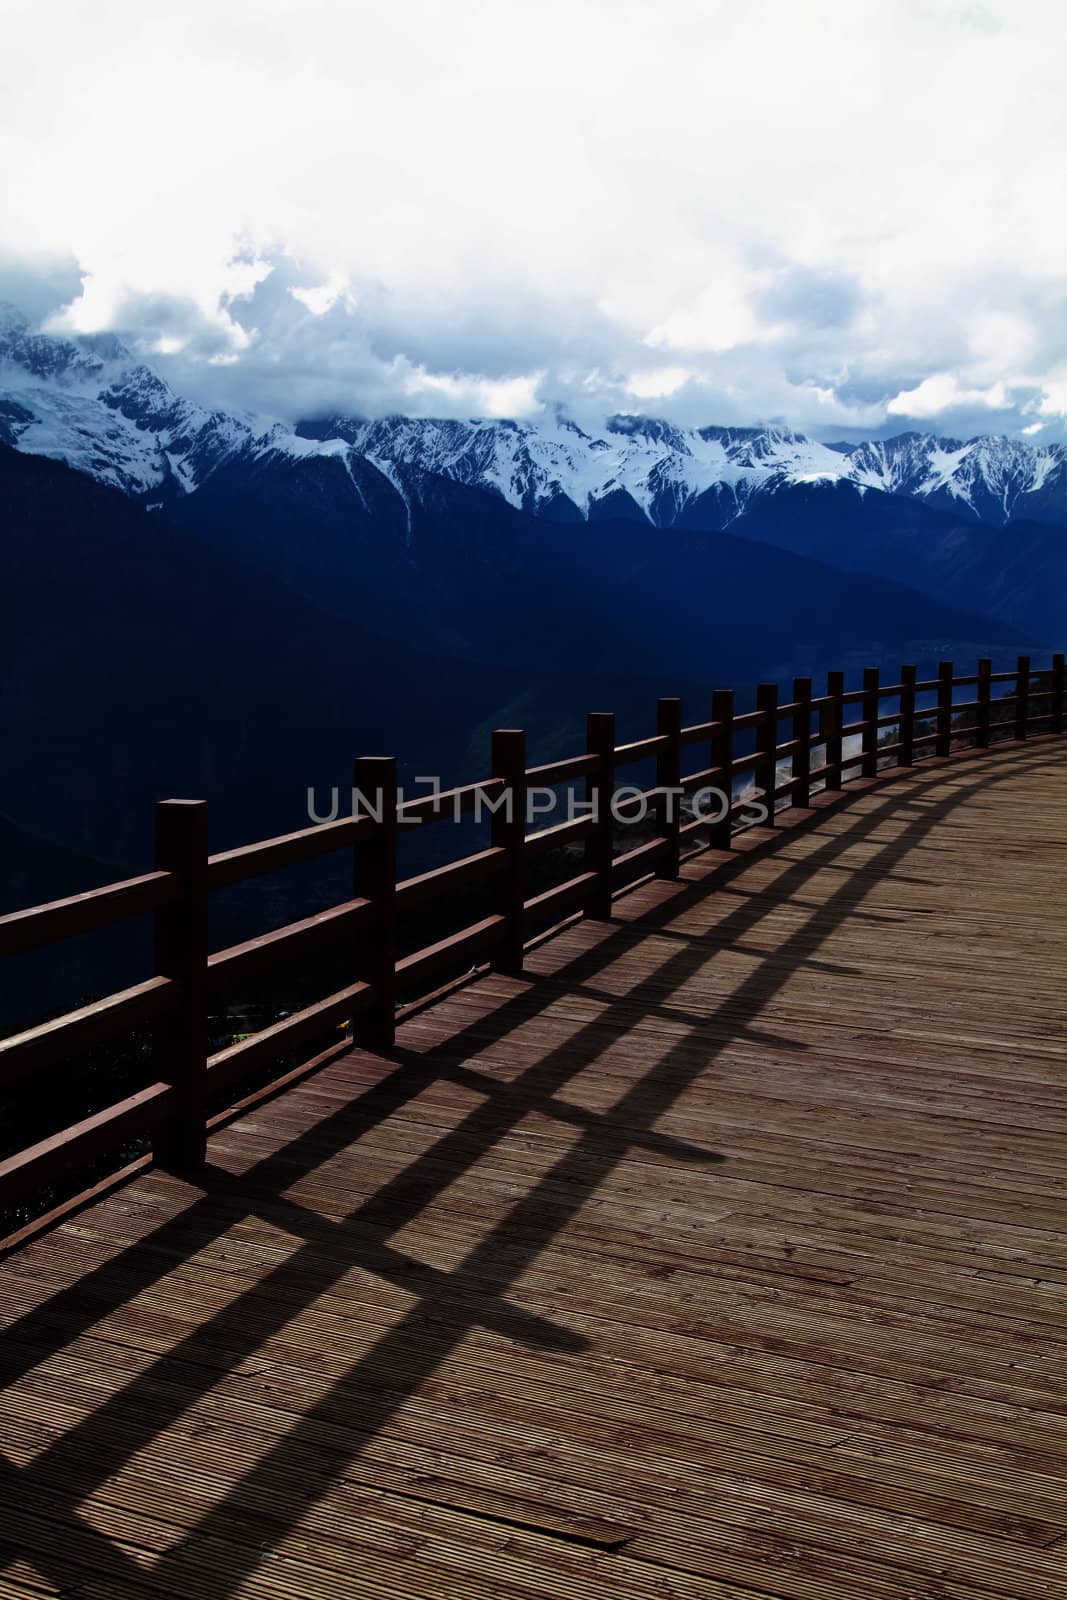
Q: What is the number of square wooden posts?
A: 15